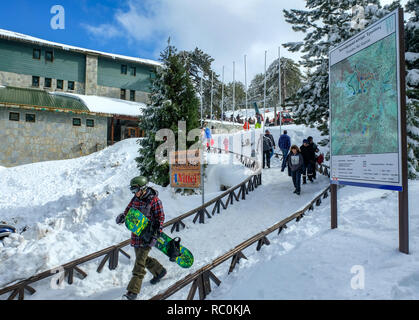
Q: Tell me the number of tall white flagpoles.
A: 7